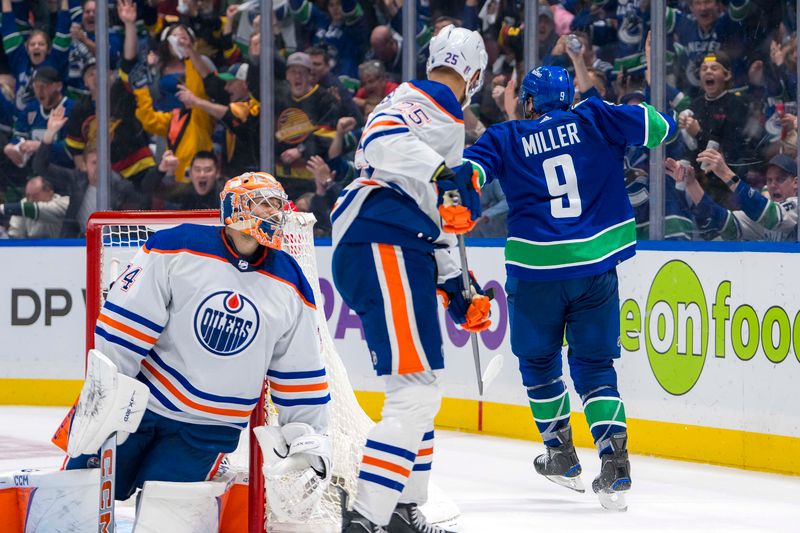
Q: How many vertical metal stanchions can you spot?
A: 5